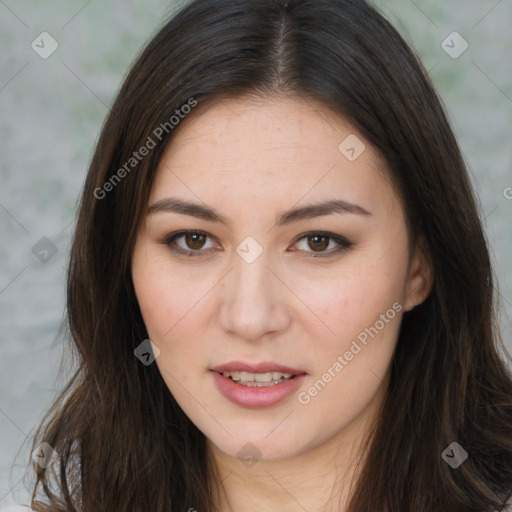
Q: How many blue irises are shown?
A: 0